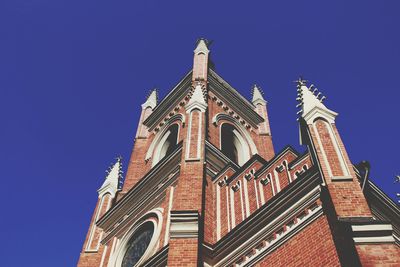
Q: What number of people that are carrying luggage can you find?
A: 0